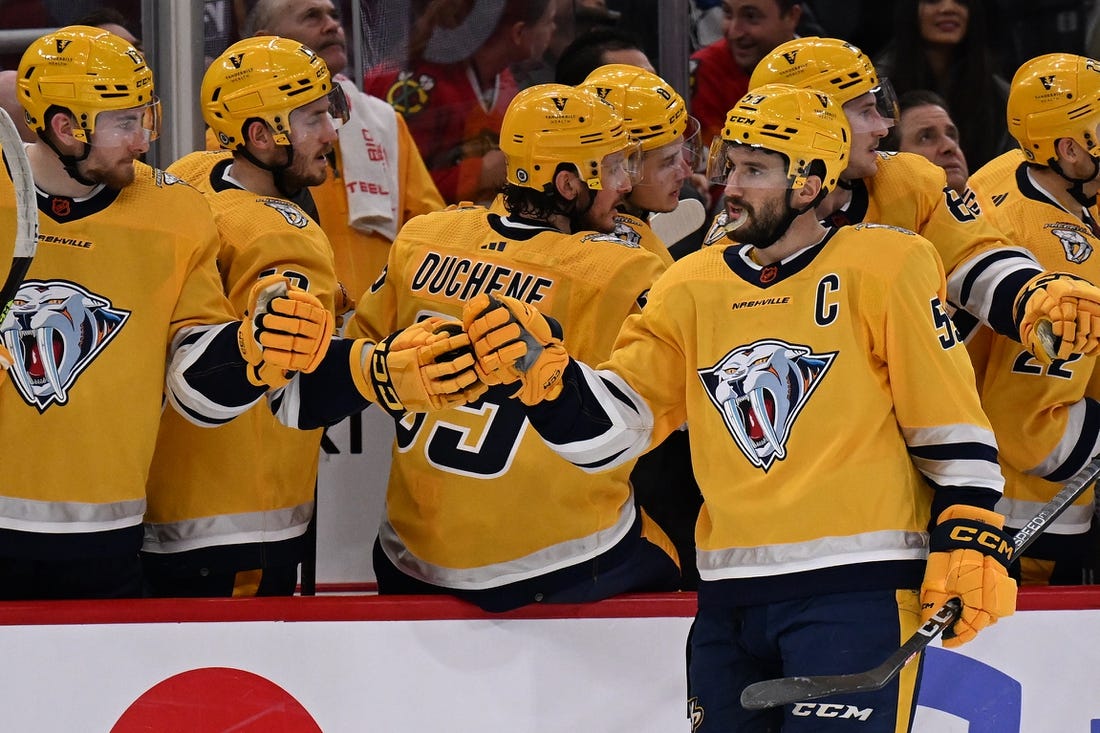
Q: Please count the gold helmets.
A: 7